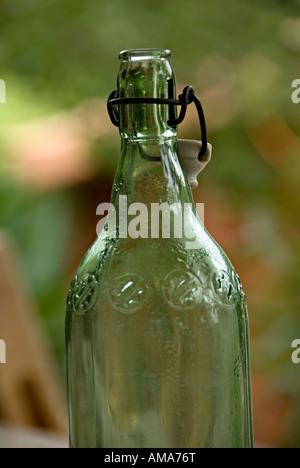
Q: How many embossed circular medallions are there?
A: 4